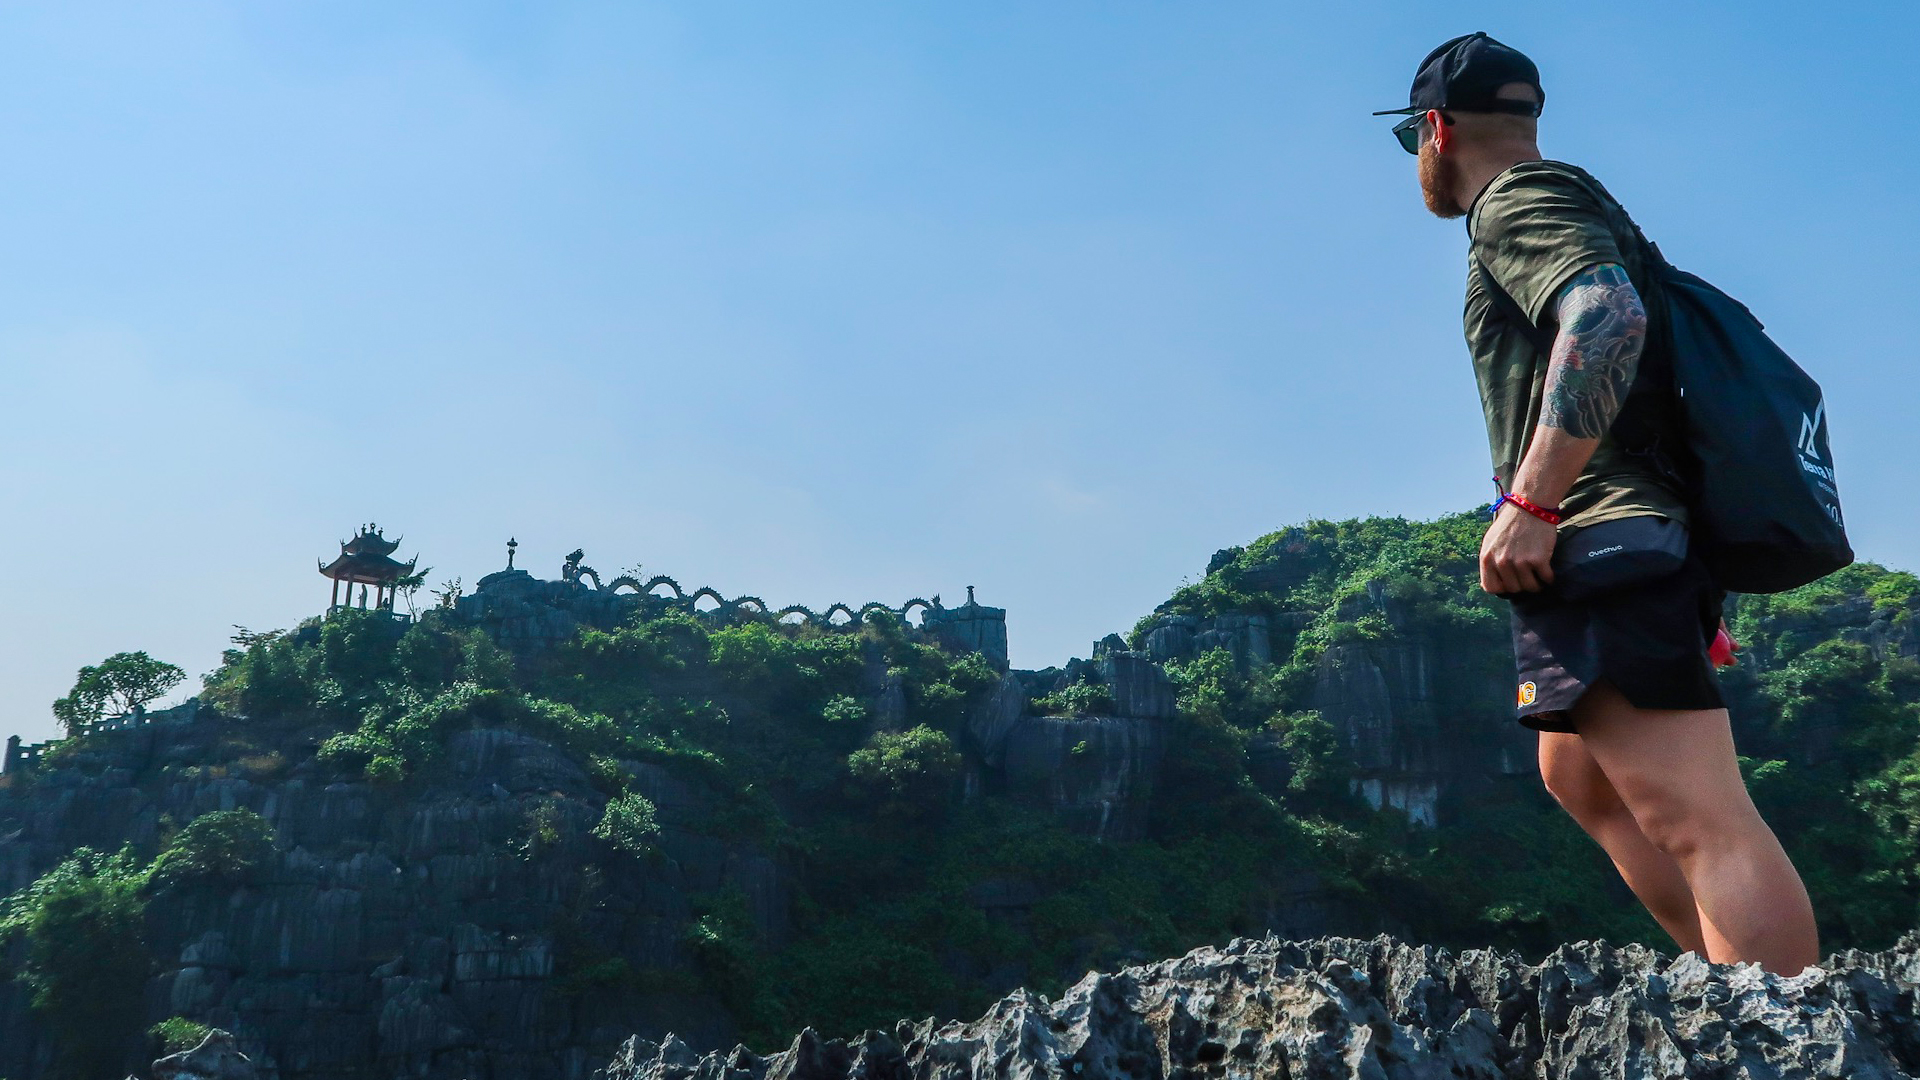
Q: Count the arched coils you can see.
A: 9